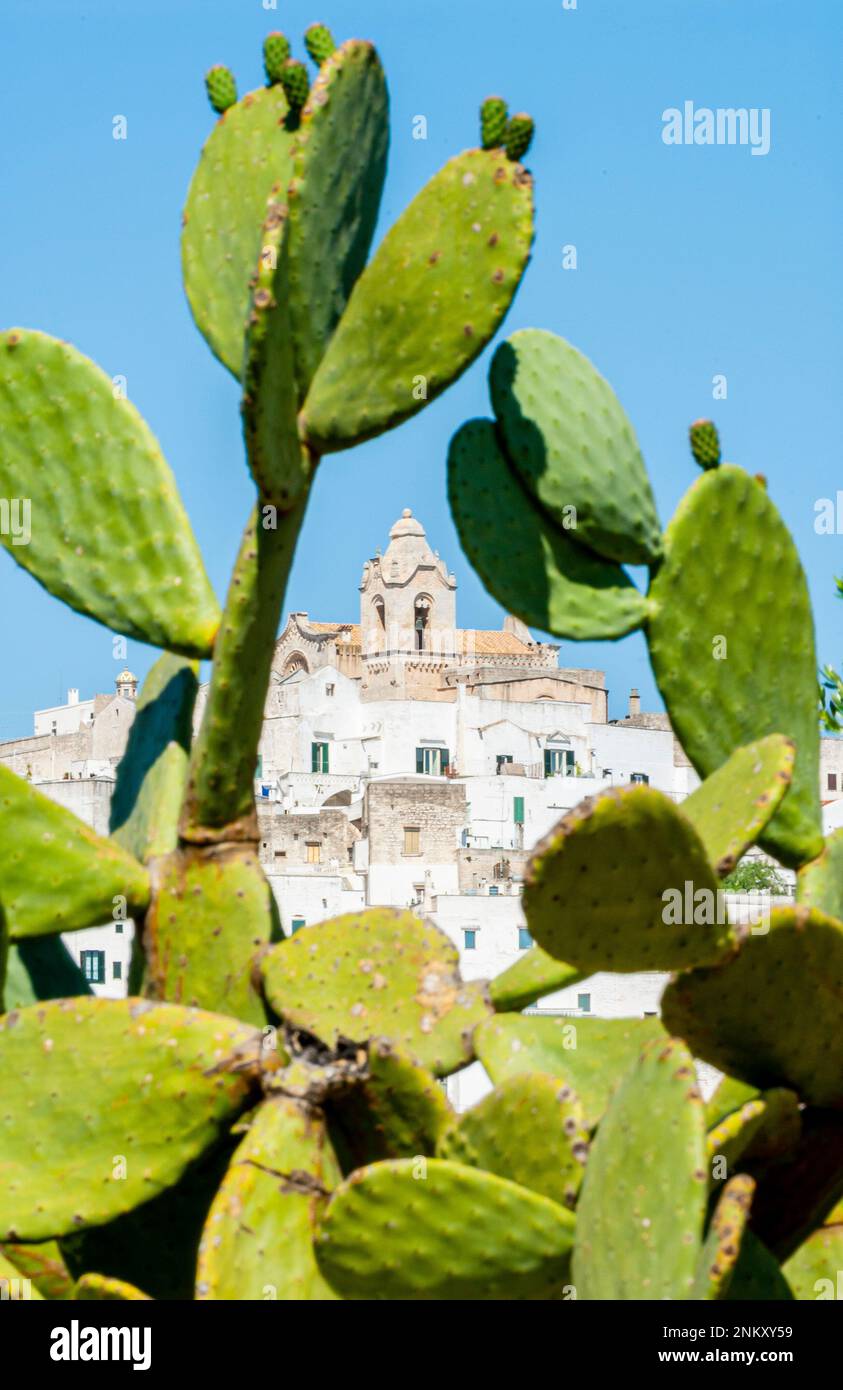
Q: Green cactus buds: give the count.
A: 7